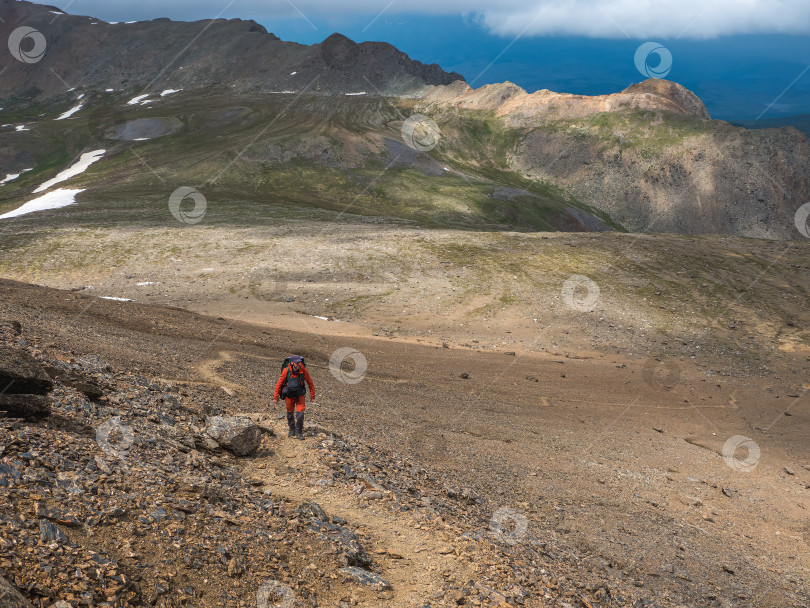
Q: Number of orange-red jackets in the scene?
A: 1